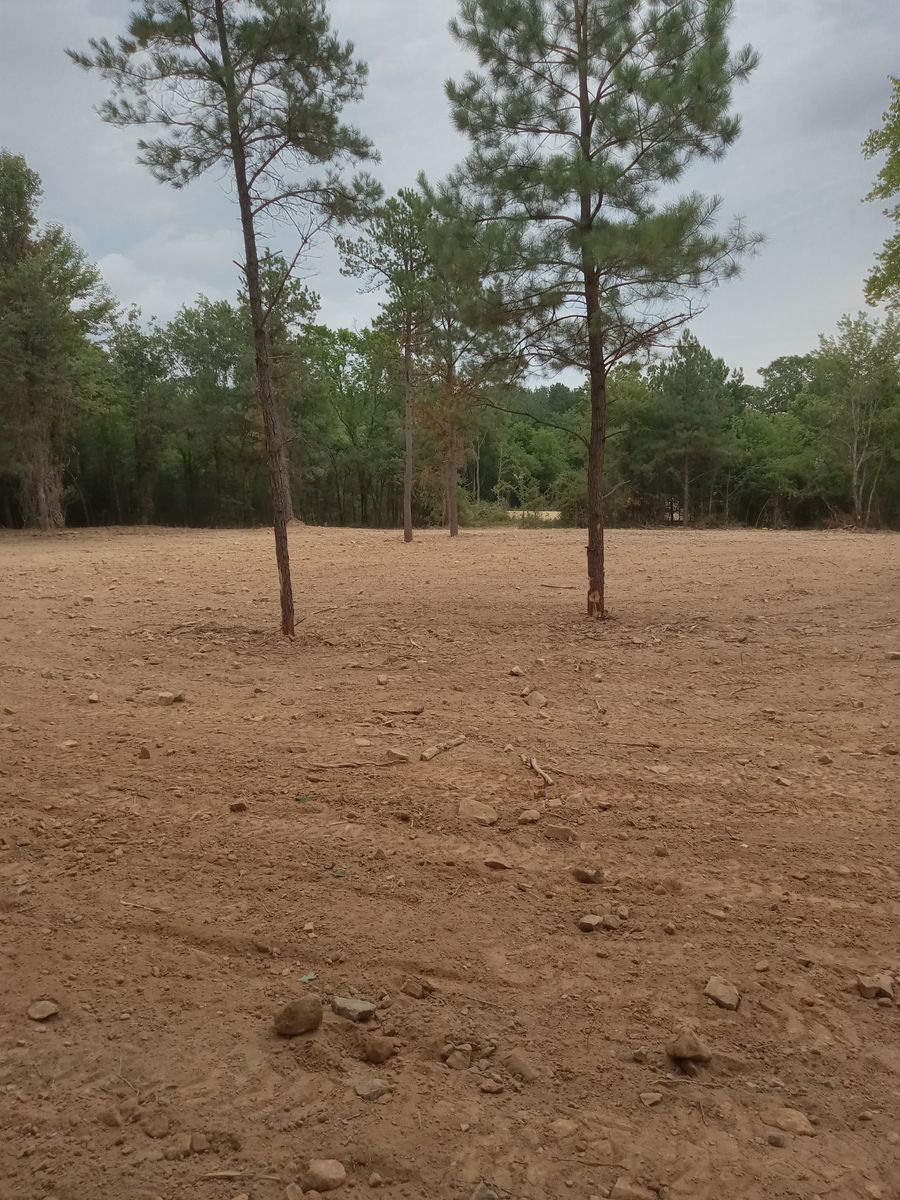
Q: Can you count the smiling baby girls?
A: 0